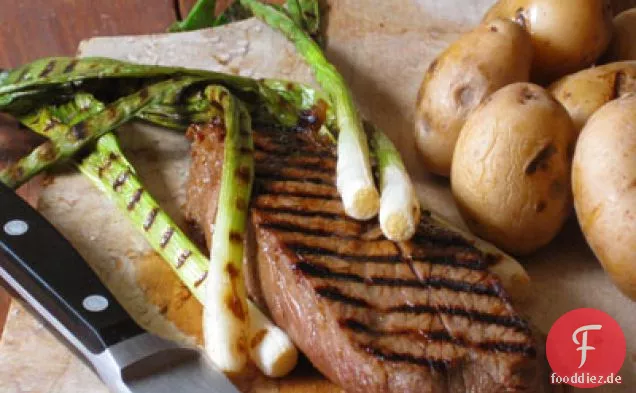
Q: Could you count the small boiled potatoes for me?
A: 6